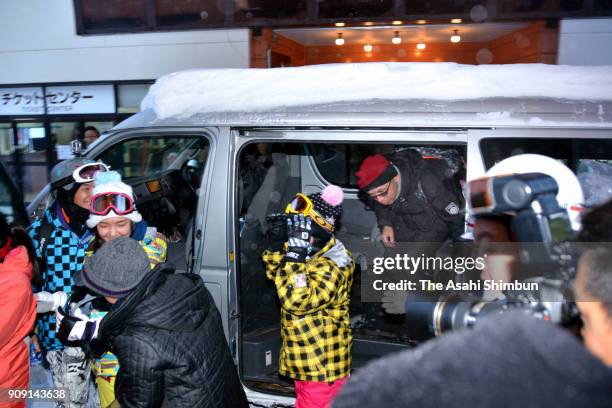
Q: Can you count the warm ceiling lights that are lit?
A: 5